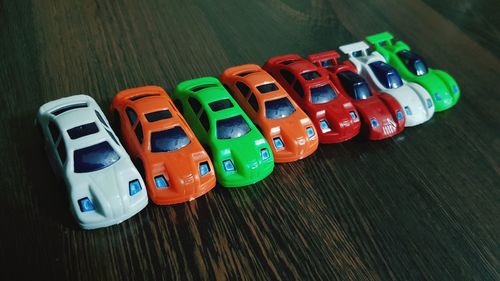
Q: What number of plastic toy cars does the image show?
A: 8